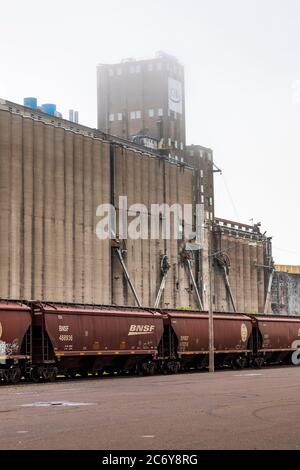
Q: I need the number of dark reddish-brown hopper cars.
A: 4